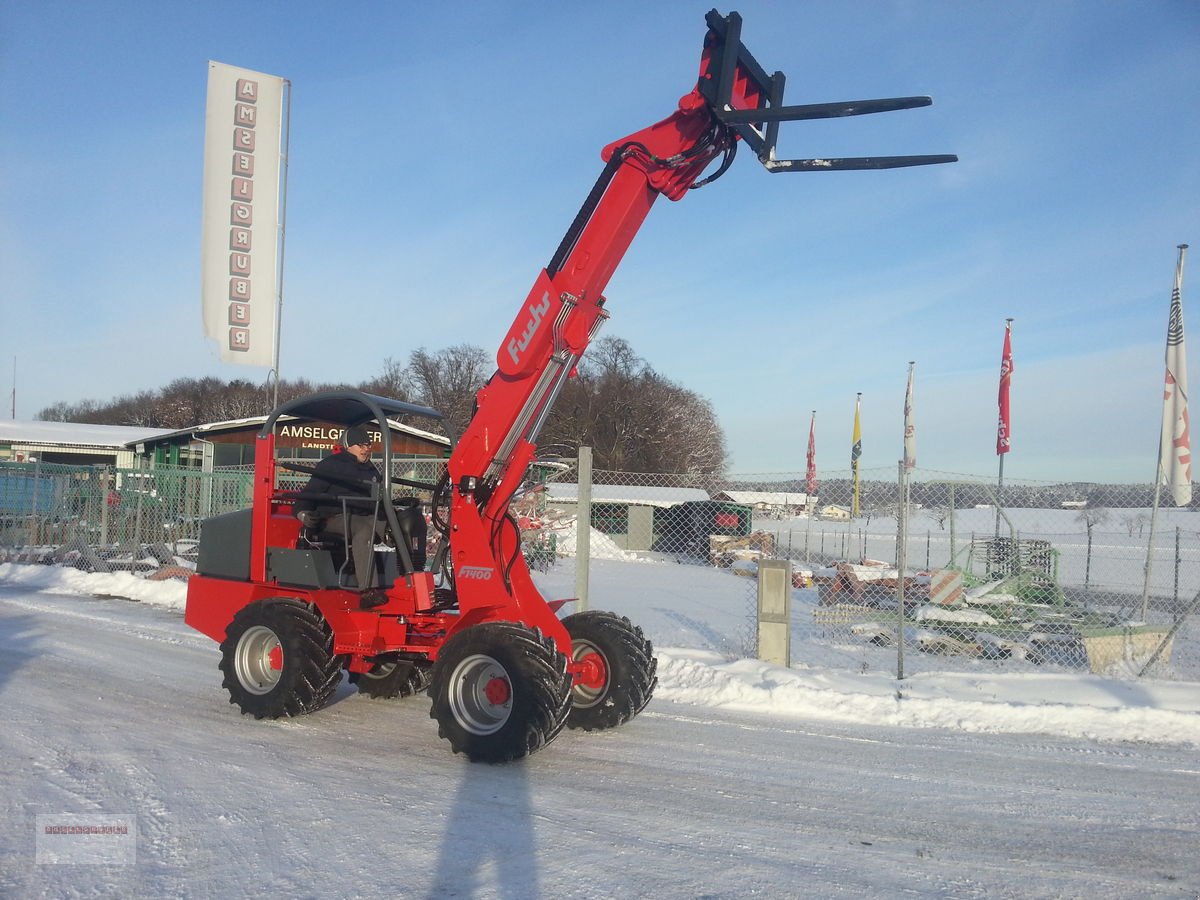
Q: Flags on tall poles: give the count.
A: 6